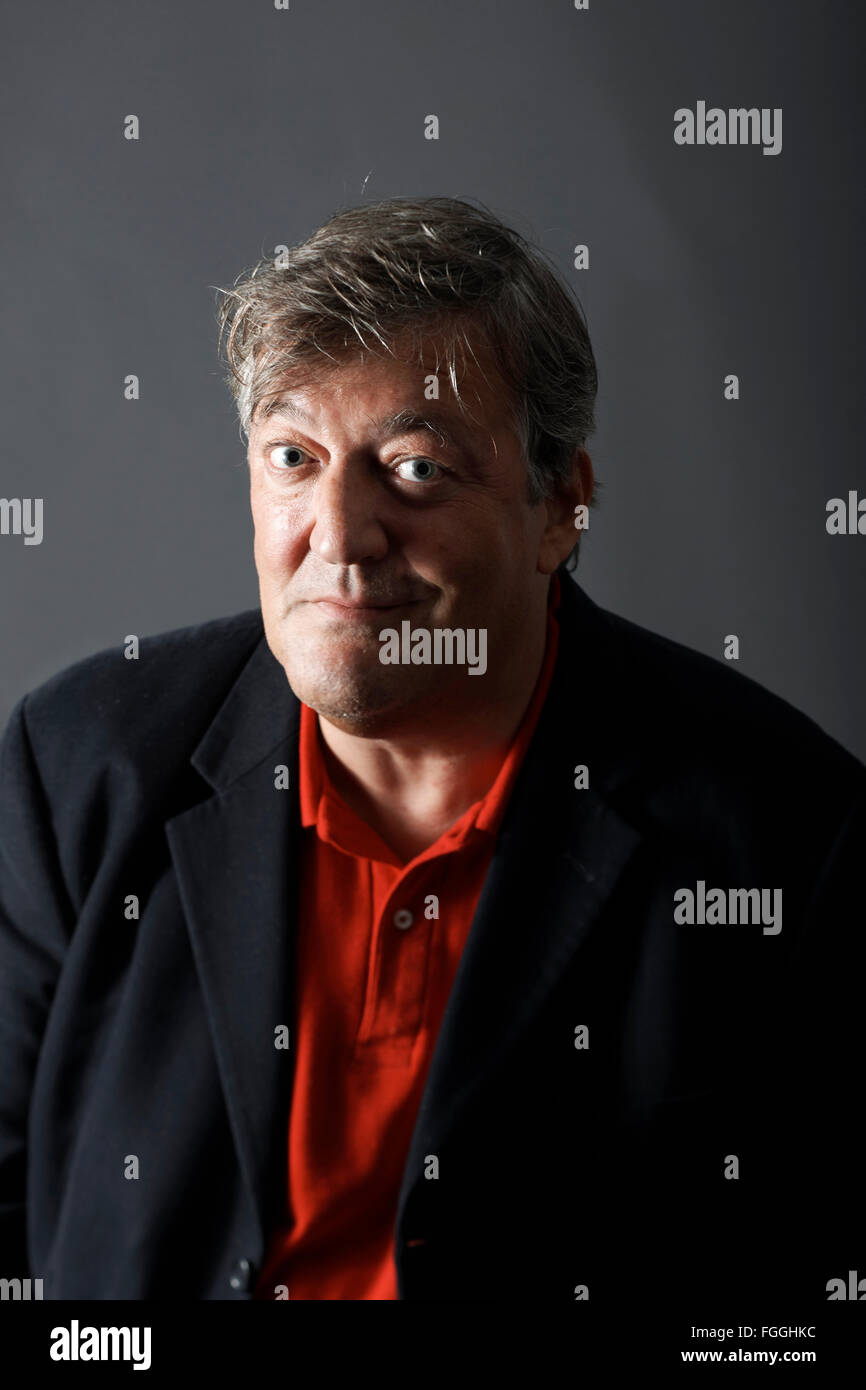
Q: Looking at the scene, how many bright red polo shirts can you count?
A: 1